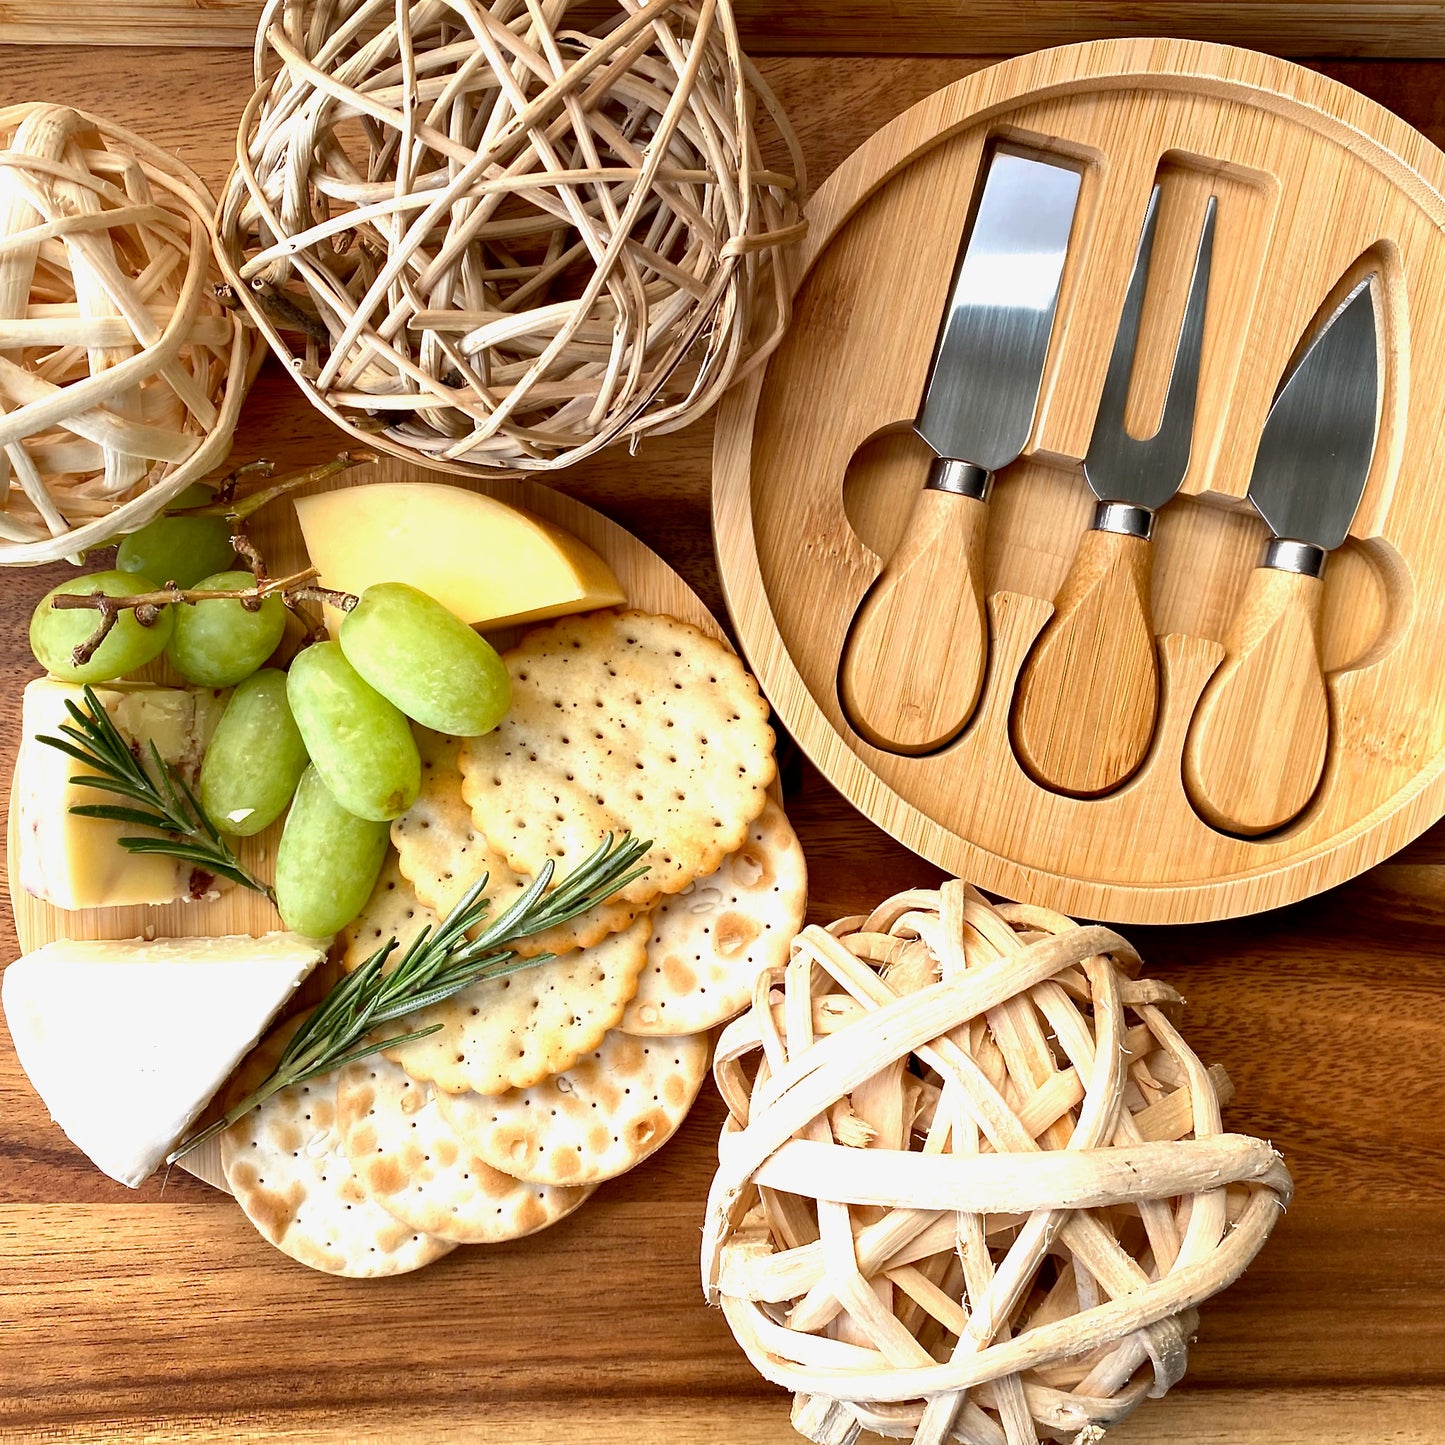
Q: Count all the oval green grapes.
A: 7